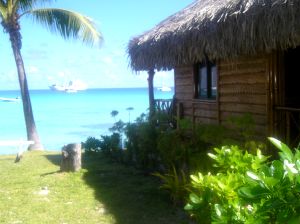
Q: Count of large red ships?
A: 0